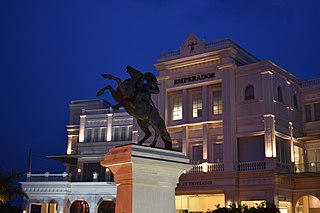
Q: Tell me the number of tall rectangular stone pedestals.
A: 1